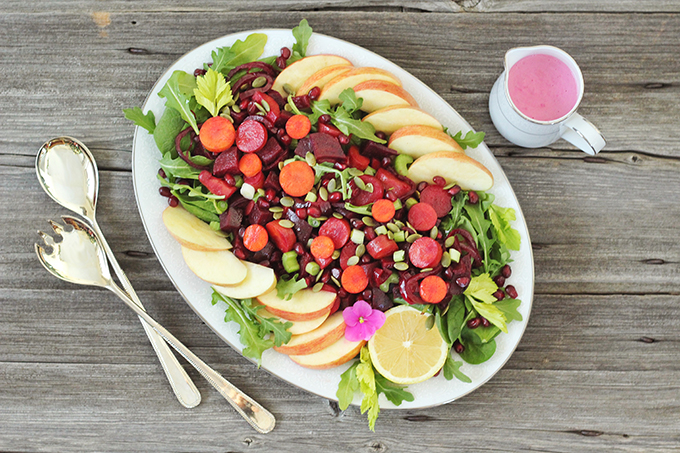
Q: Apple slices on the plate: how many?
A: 14